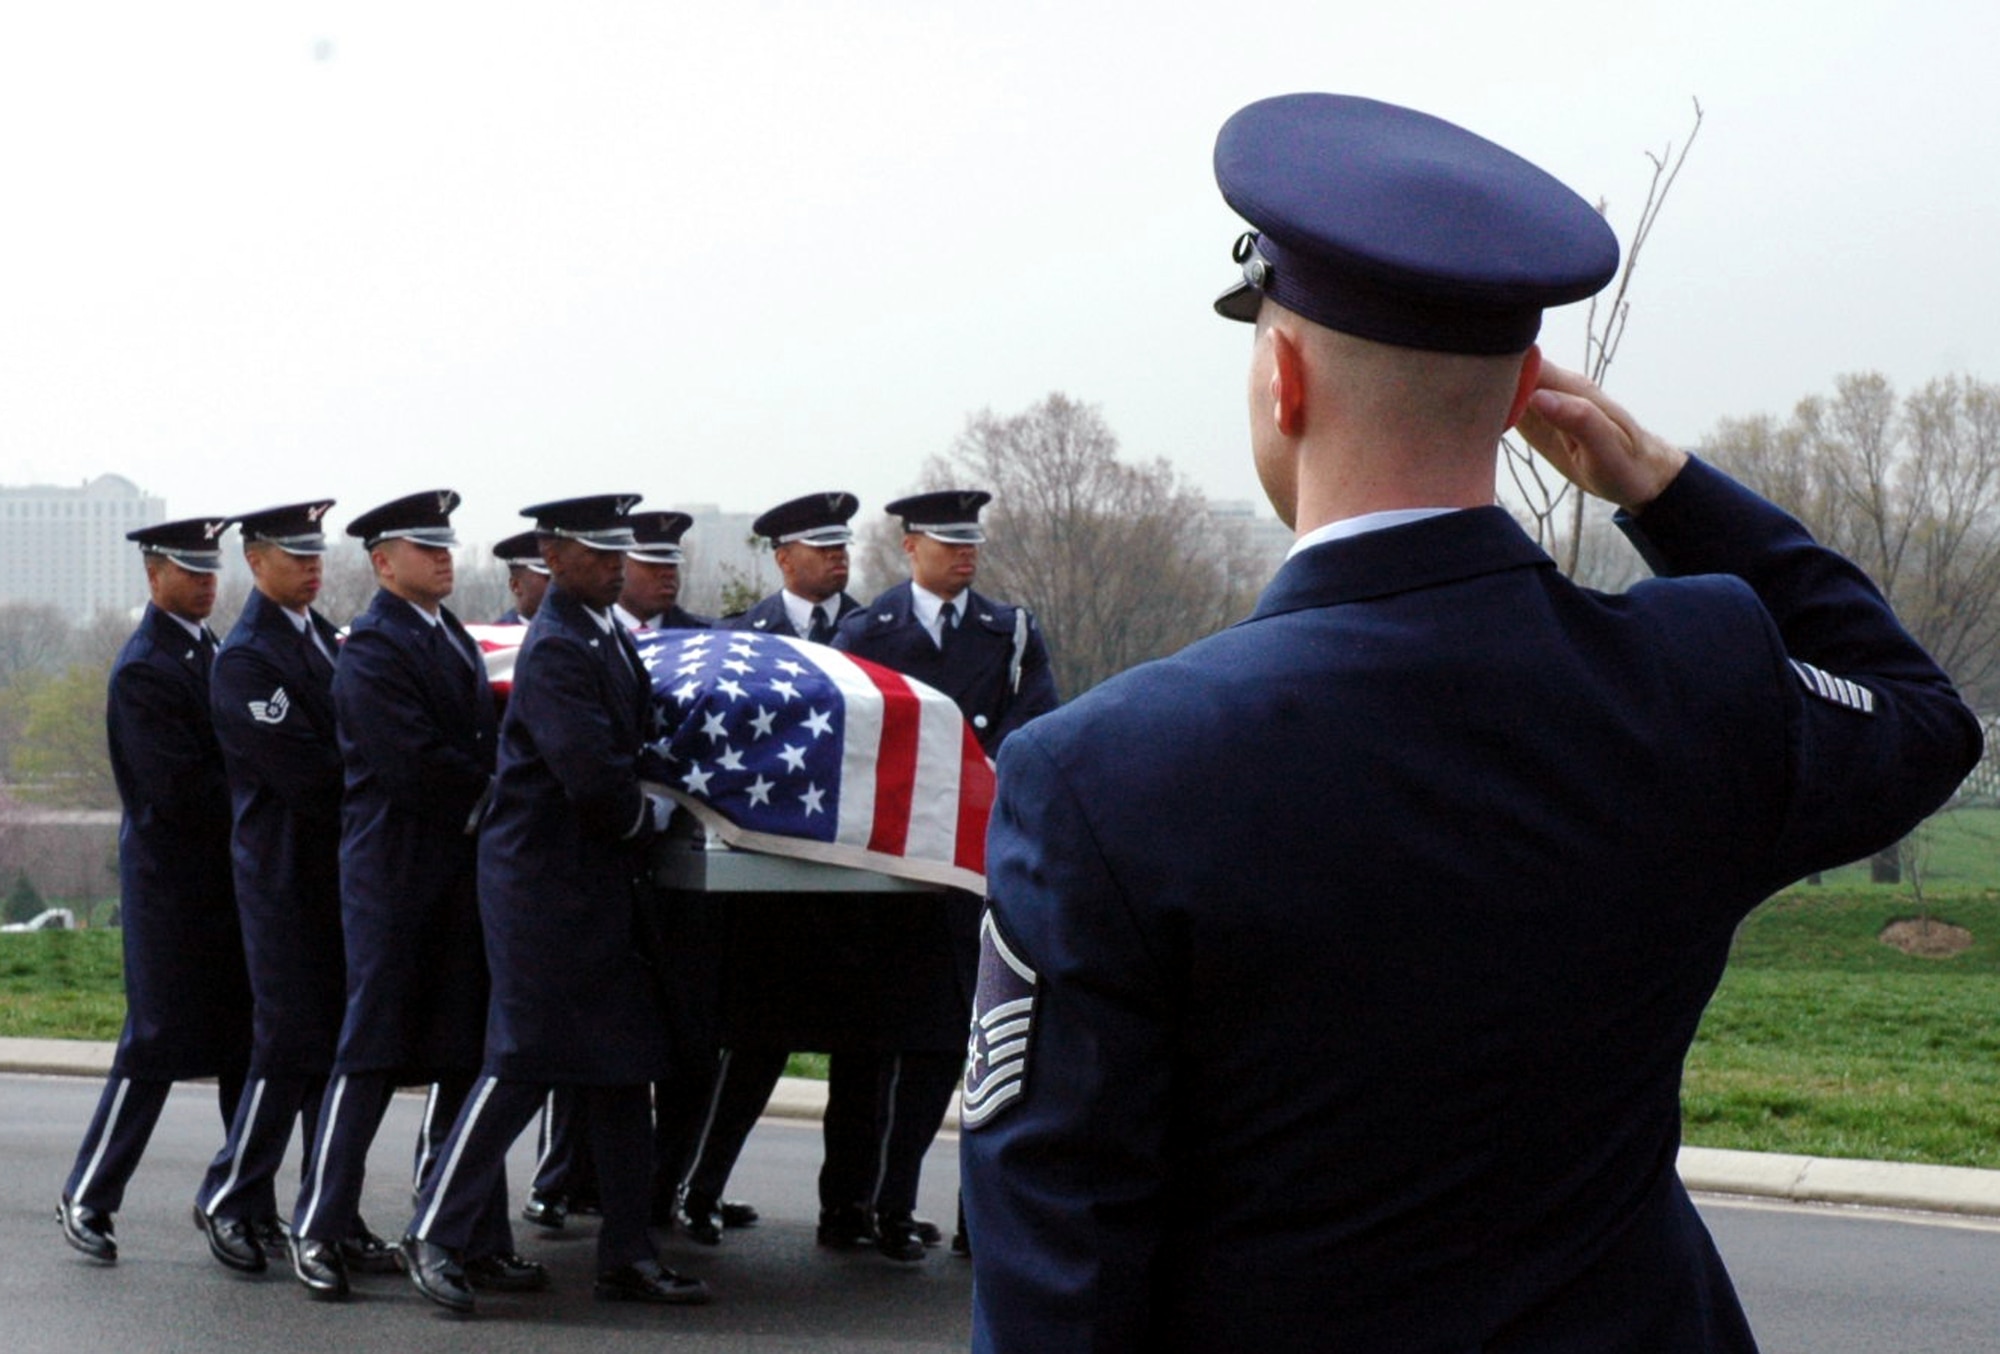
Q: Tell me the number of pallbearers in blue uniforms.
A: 8